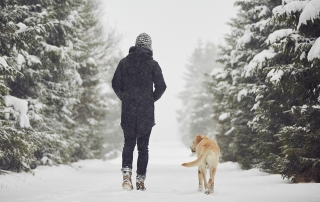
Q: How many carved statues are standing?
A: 0